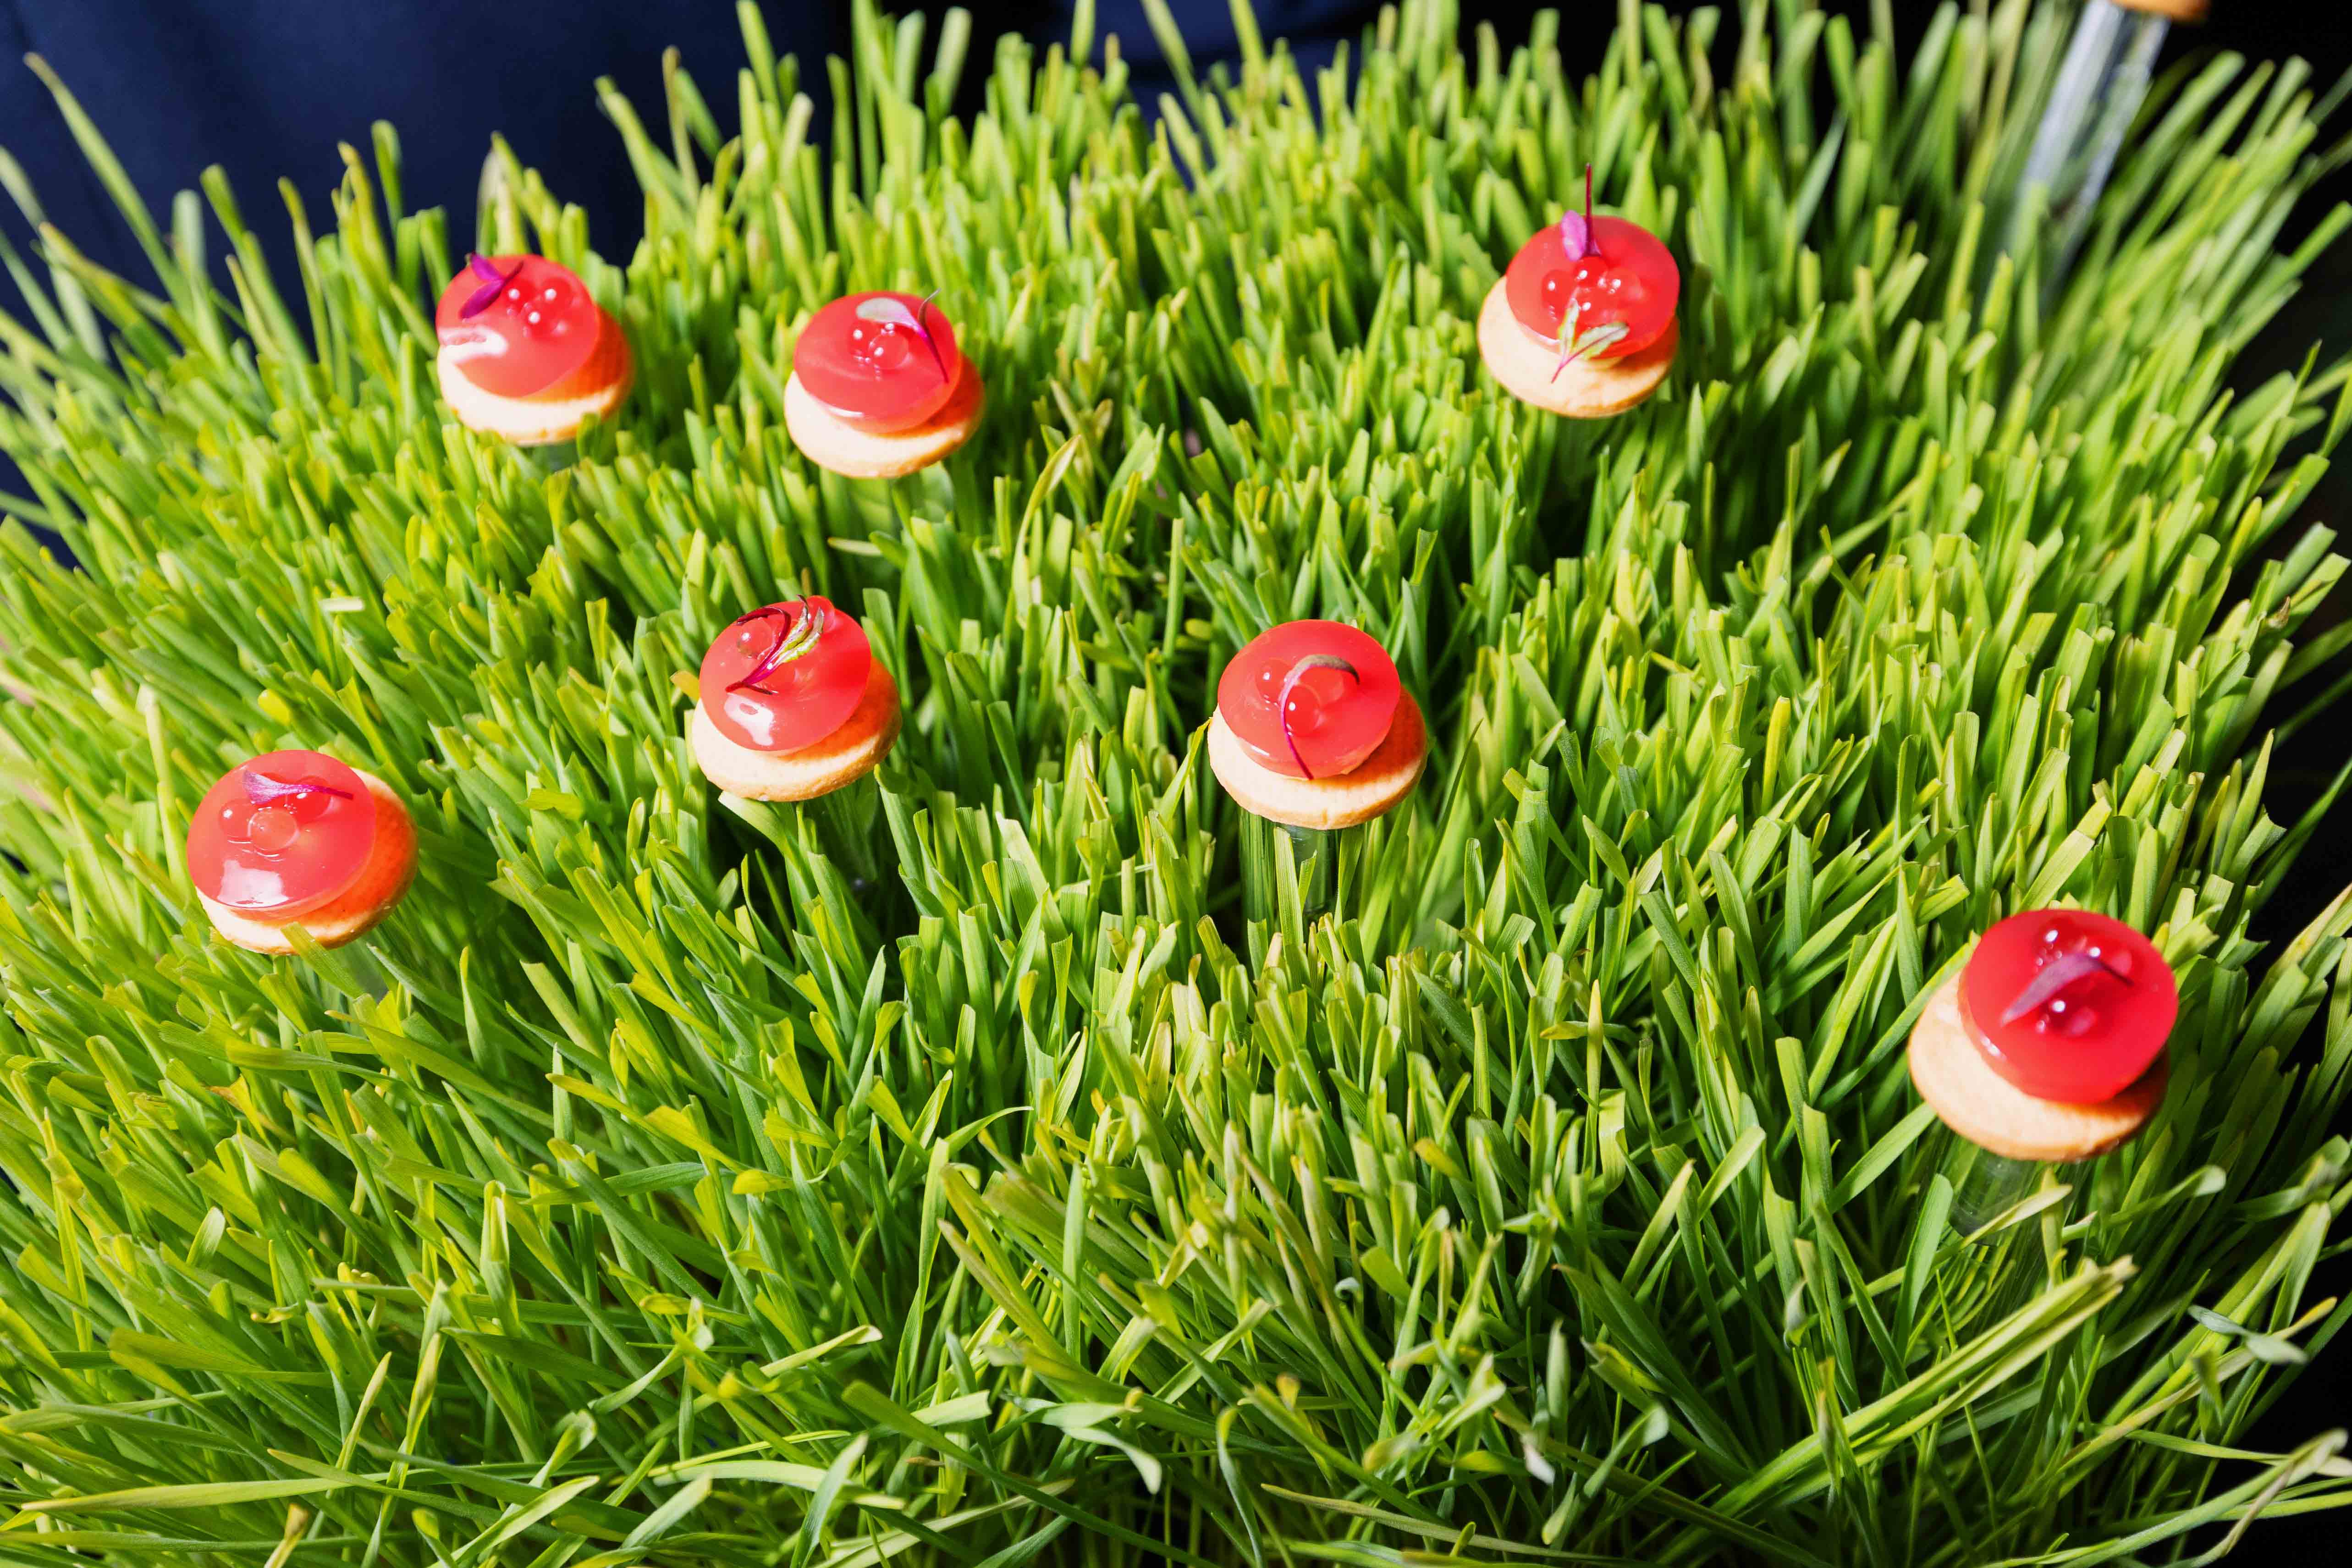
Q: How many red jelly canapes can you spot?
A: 7